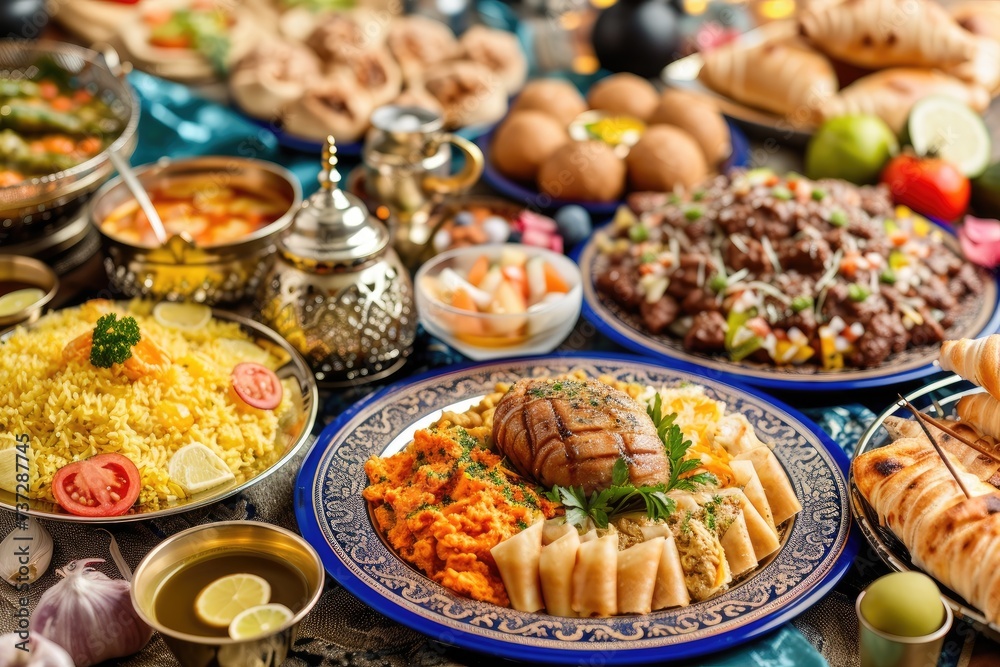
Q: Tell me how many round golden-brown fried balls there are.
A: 6